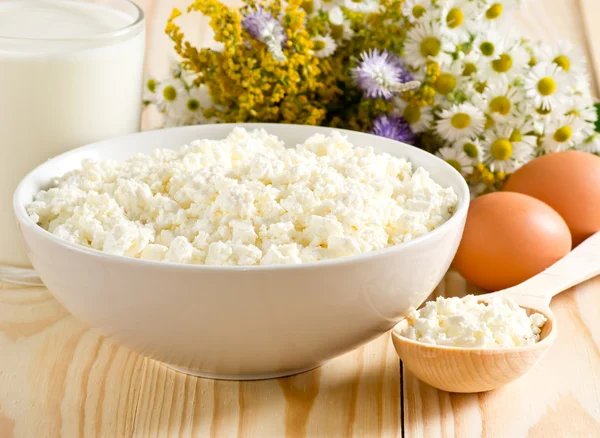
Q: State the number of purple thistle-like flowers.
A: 3